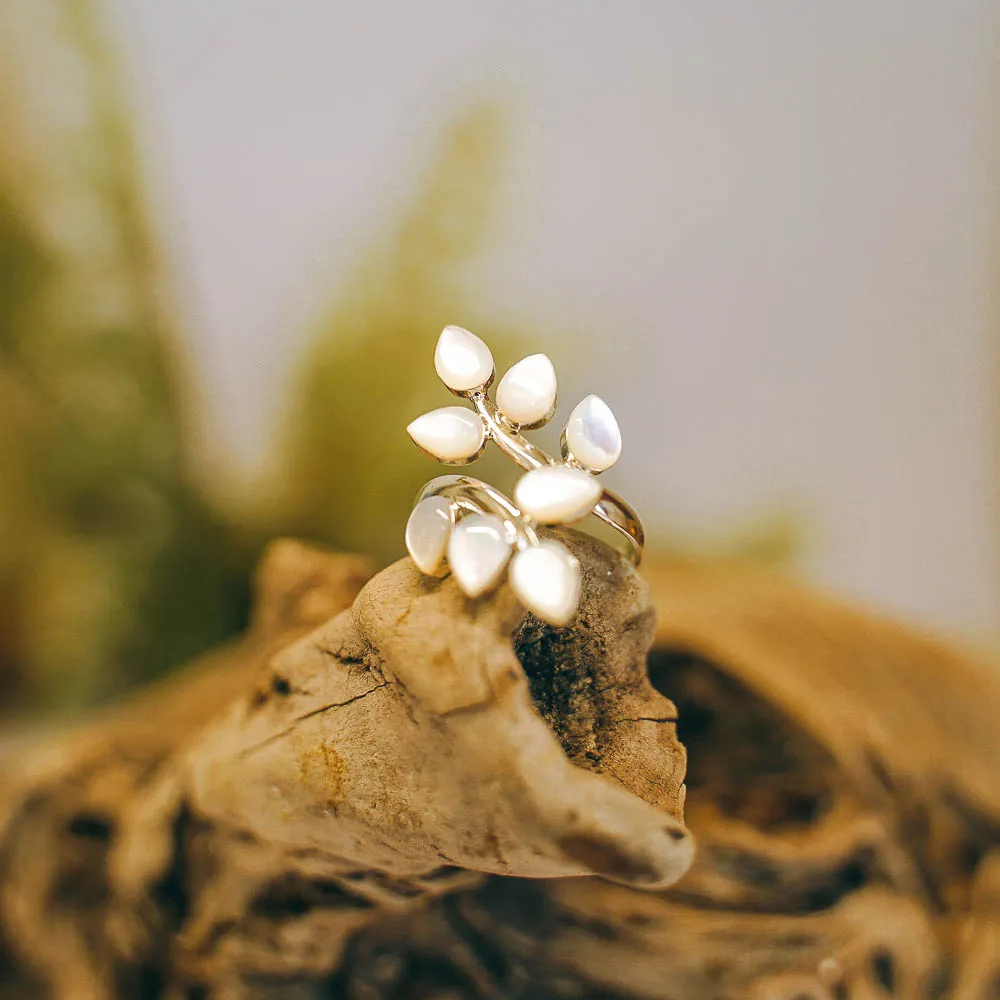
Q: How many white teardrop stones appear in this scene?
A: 8